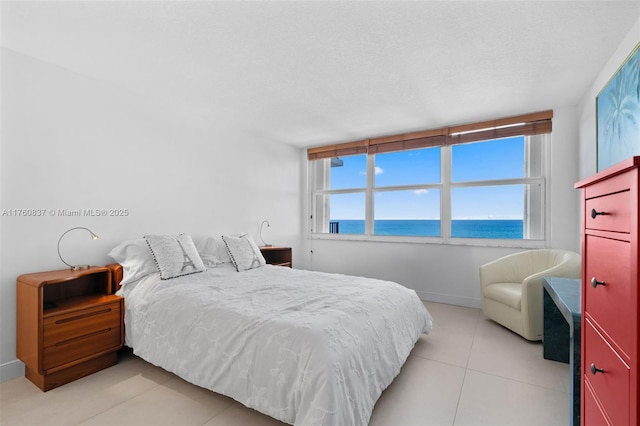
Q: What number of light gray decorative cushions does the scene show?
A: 2